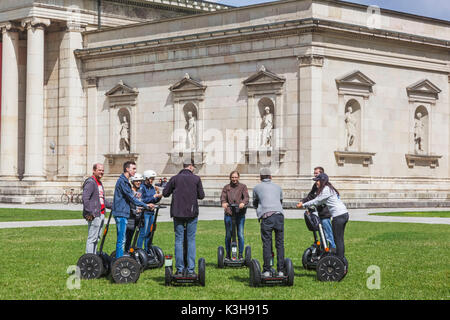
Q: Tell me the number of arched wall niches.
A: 5